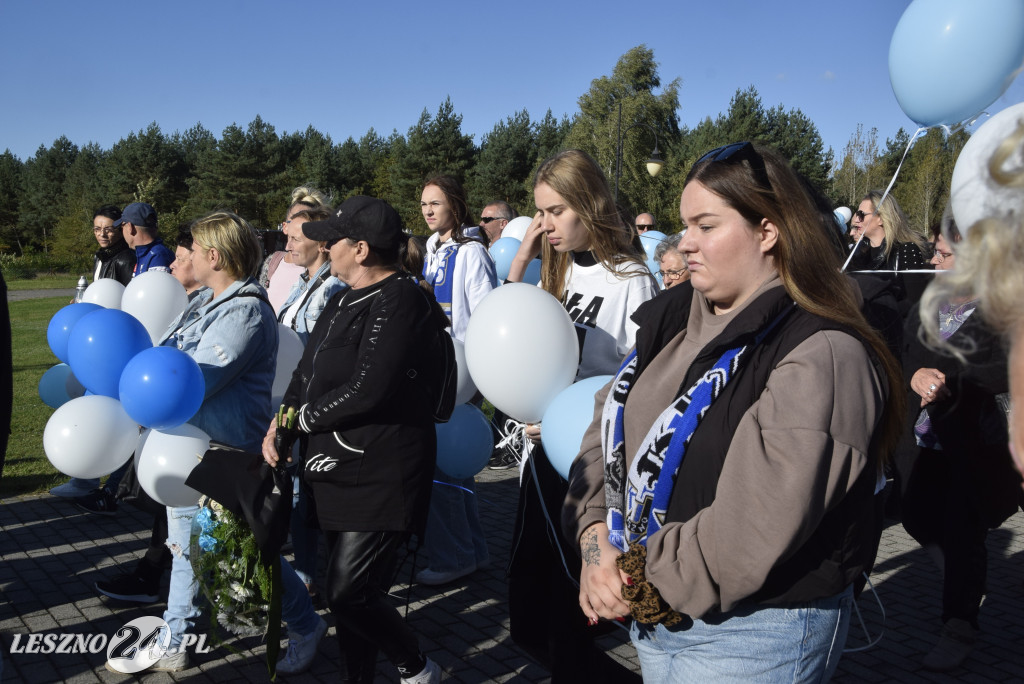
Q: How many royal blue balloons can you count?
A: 3